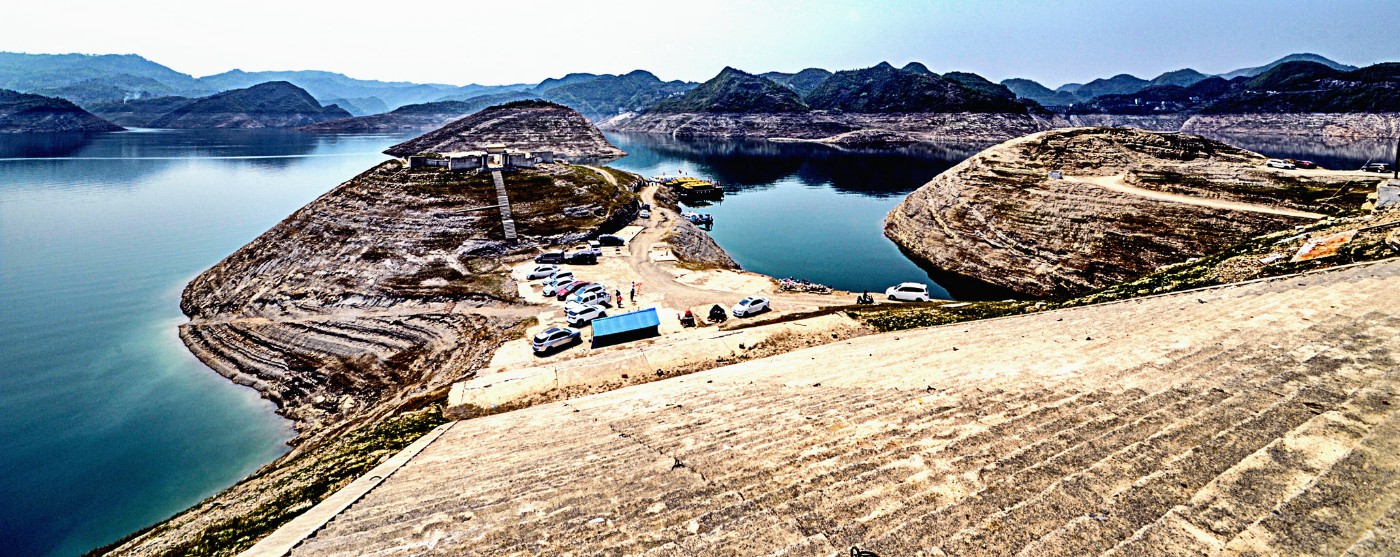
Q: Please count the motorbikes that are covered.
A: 1